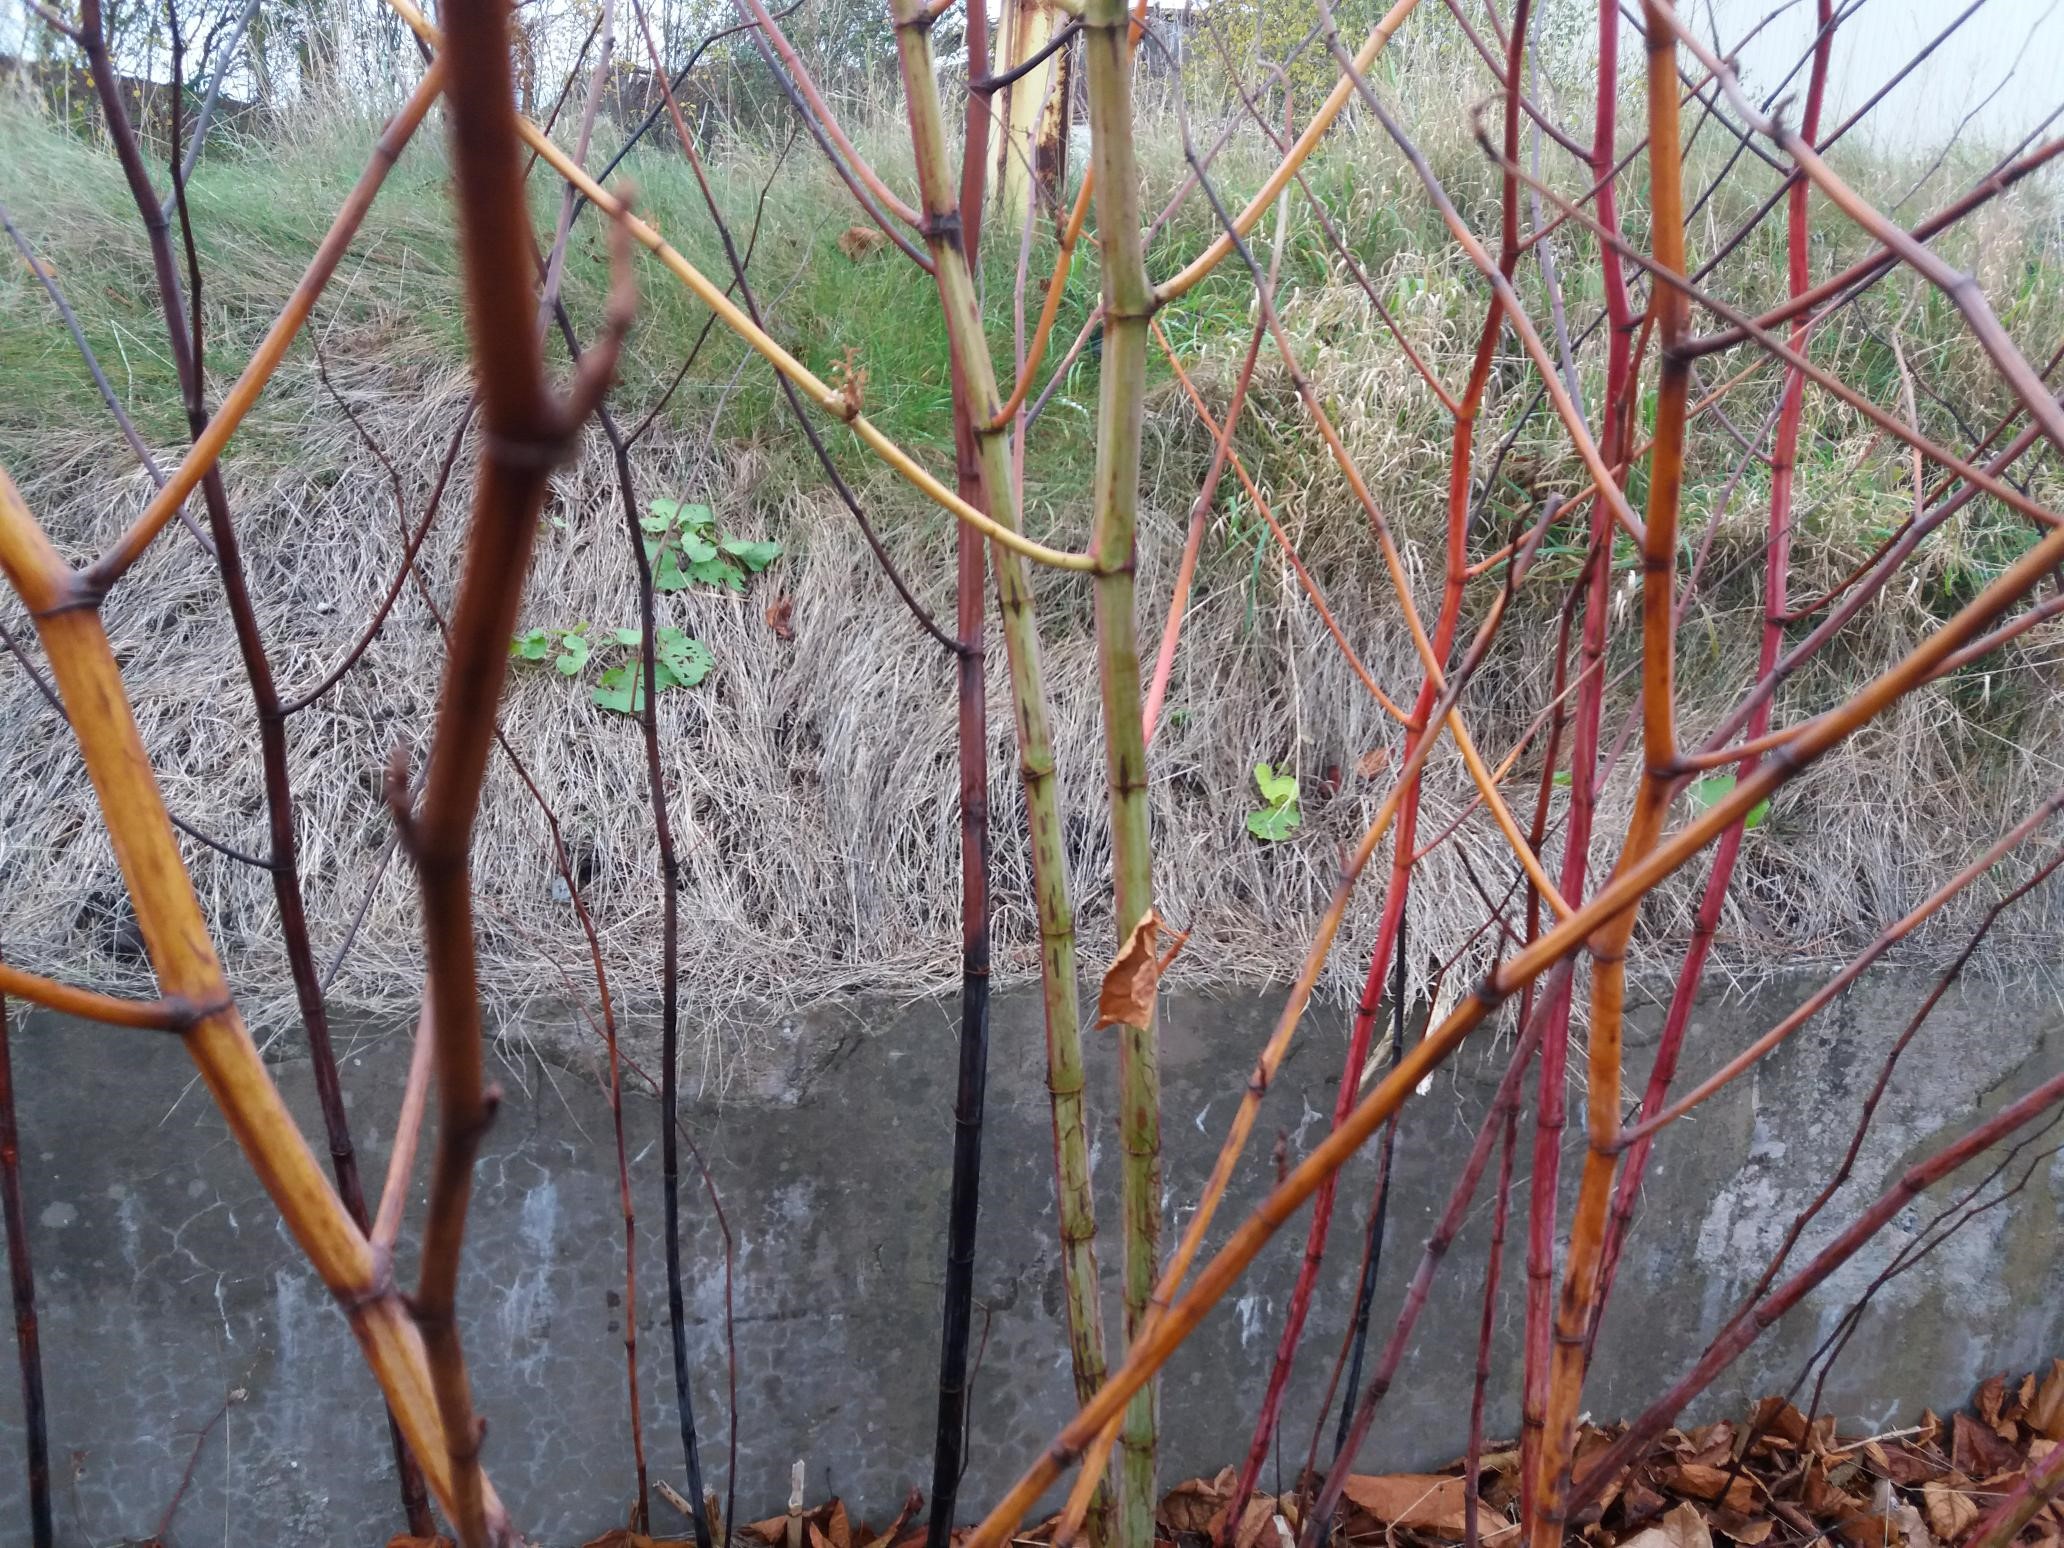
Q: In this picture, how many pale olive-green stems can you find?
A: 2